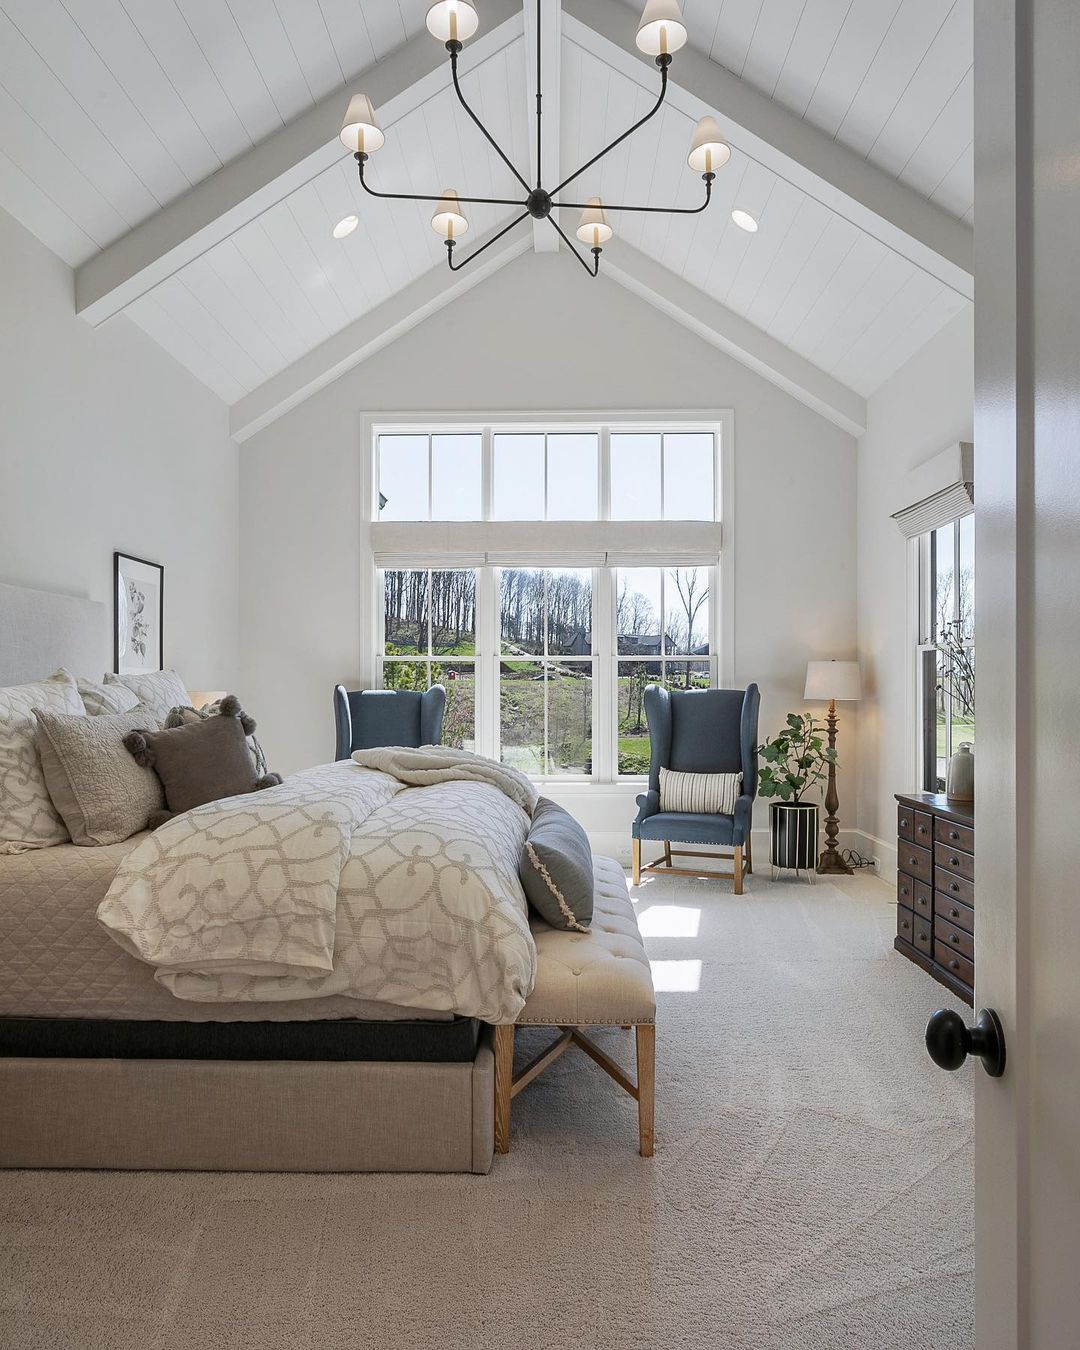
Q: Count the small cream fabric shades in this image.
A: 6